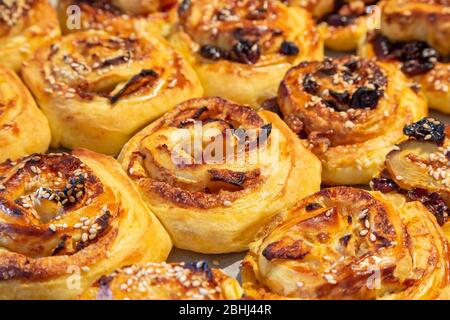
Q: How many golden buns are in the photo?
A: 13